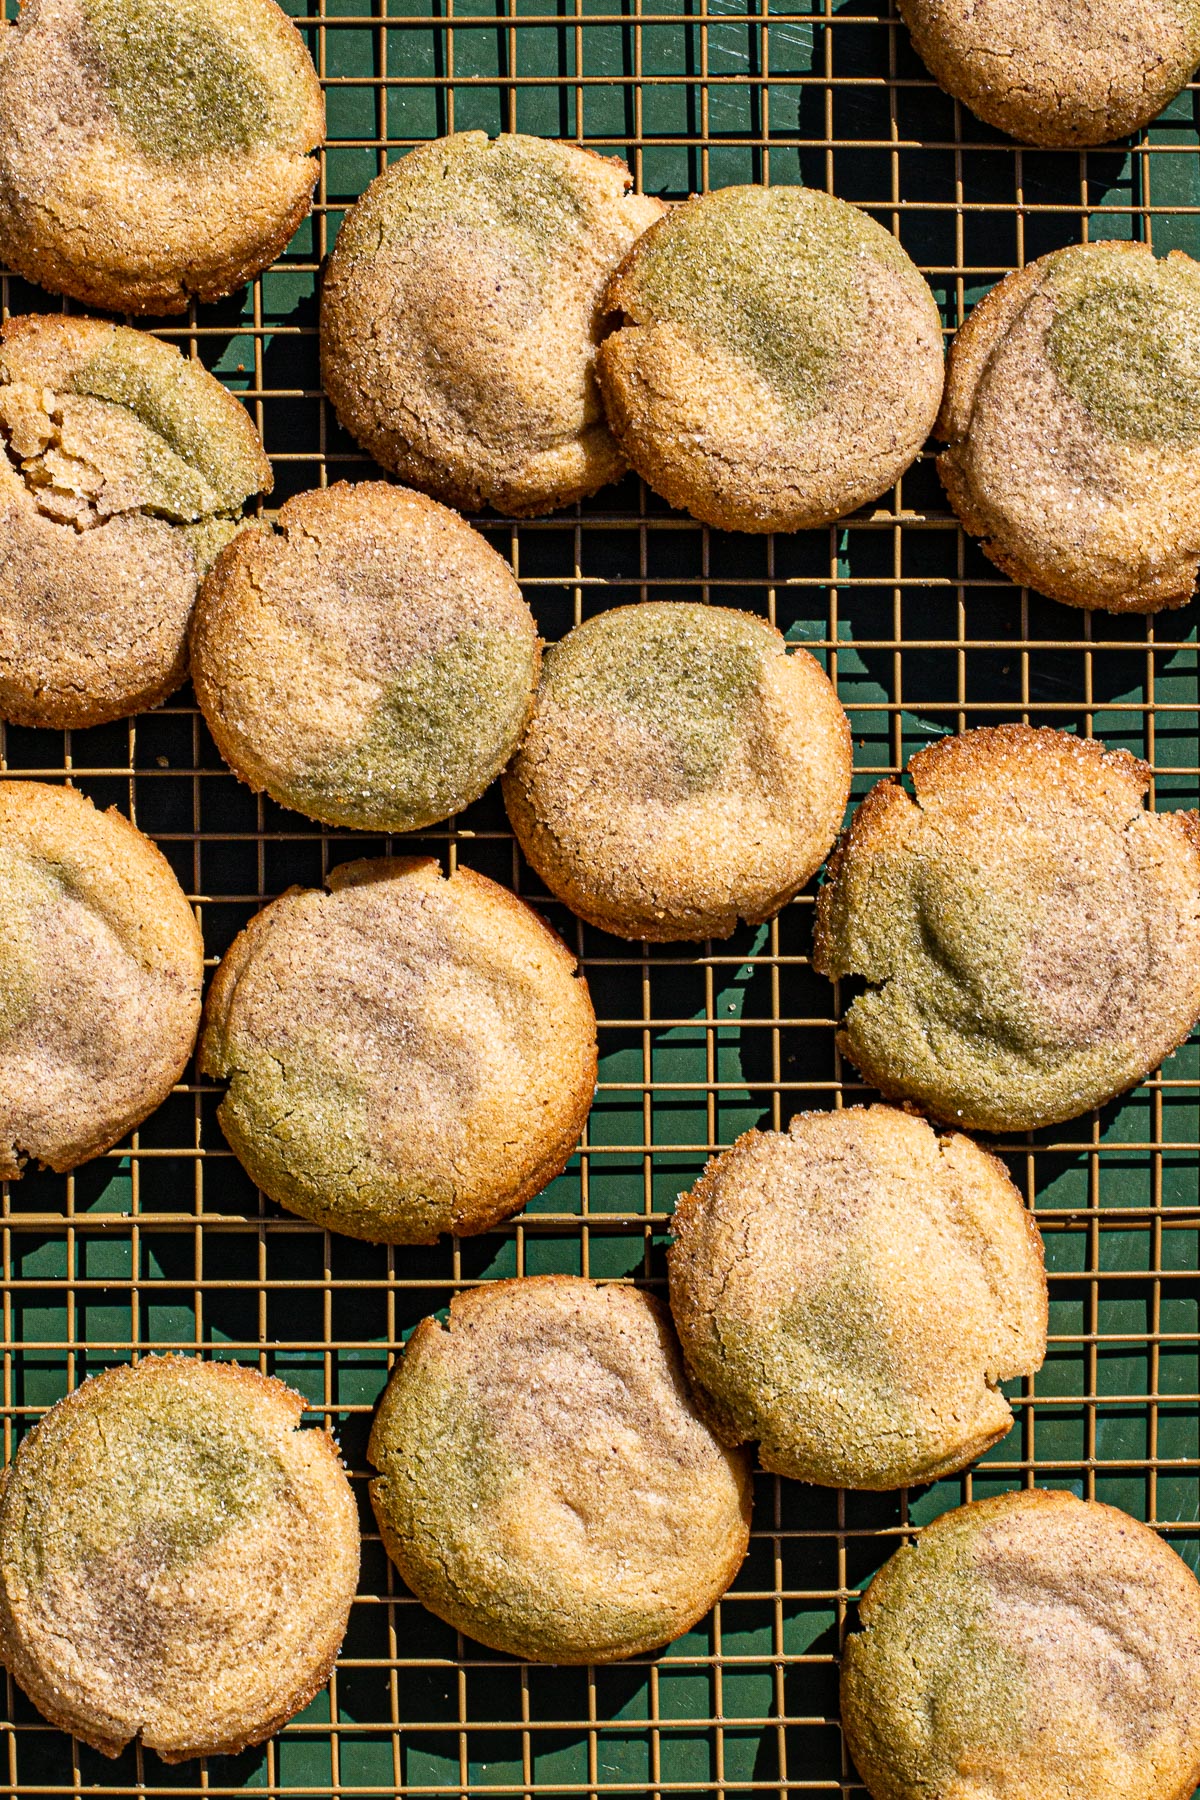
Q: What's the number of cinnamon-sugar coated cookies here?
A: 15